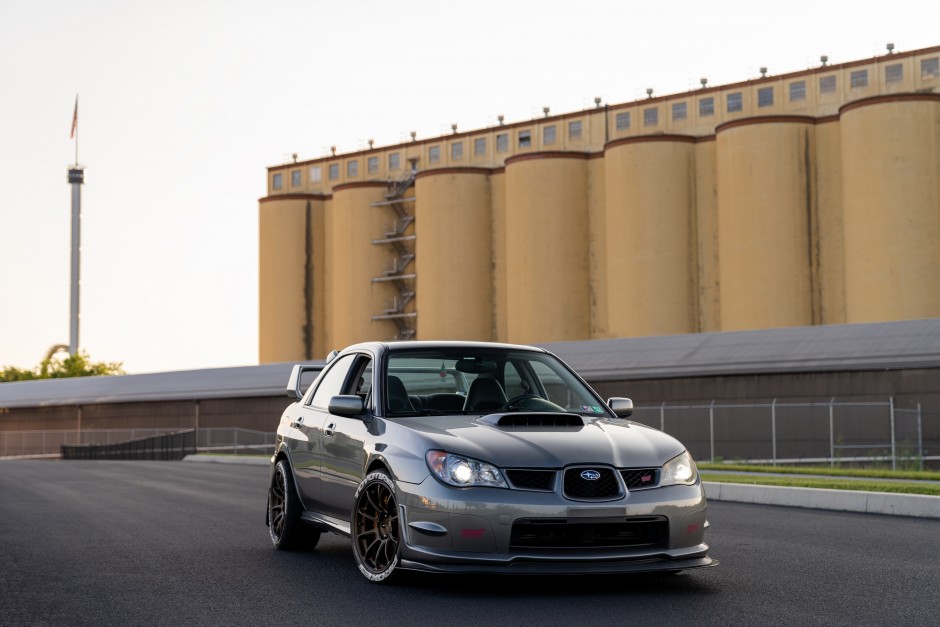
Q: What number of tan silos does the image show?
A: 7